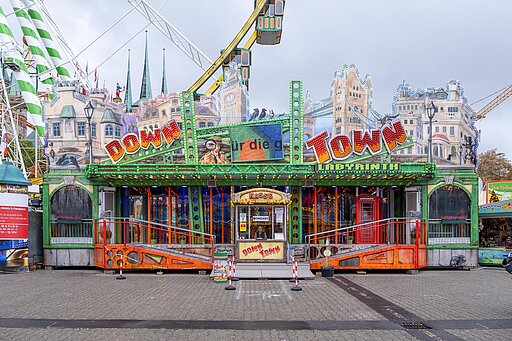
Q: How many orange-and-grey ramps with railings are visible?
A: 2